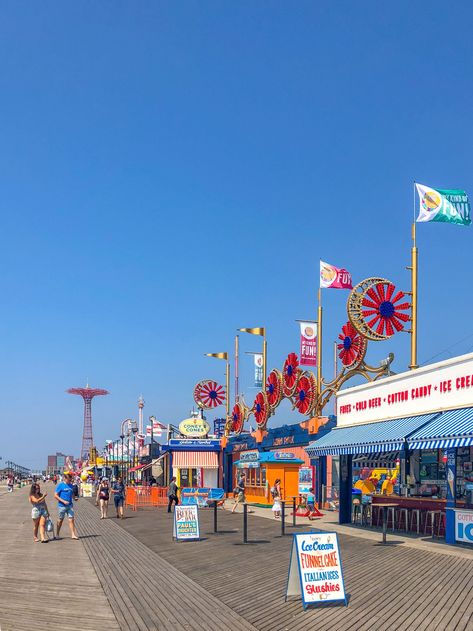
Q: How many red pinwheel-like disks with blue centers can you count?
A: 8